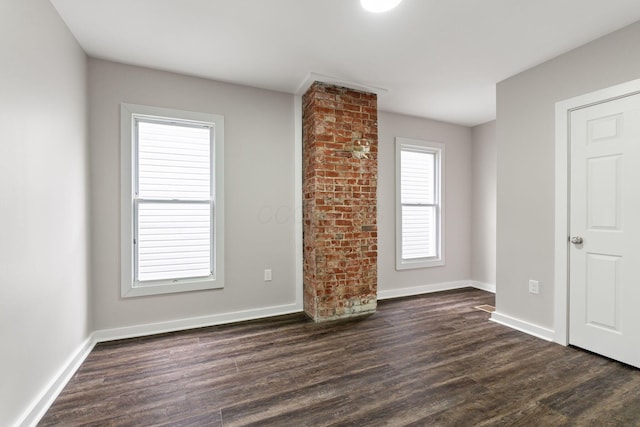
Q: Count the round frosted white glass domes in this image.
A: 1